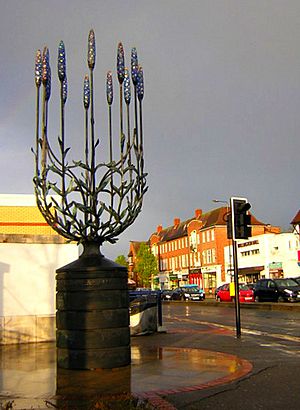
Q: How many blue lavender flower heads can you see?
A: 12